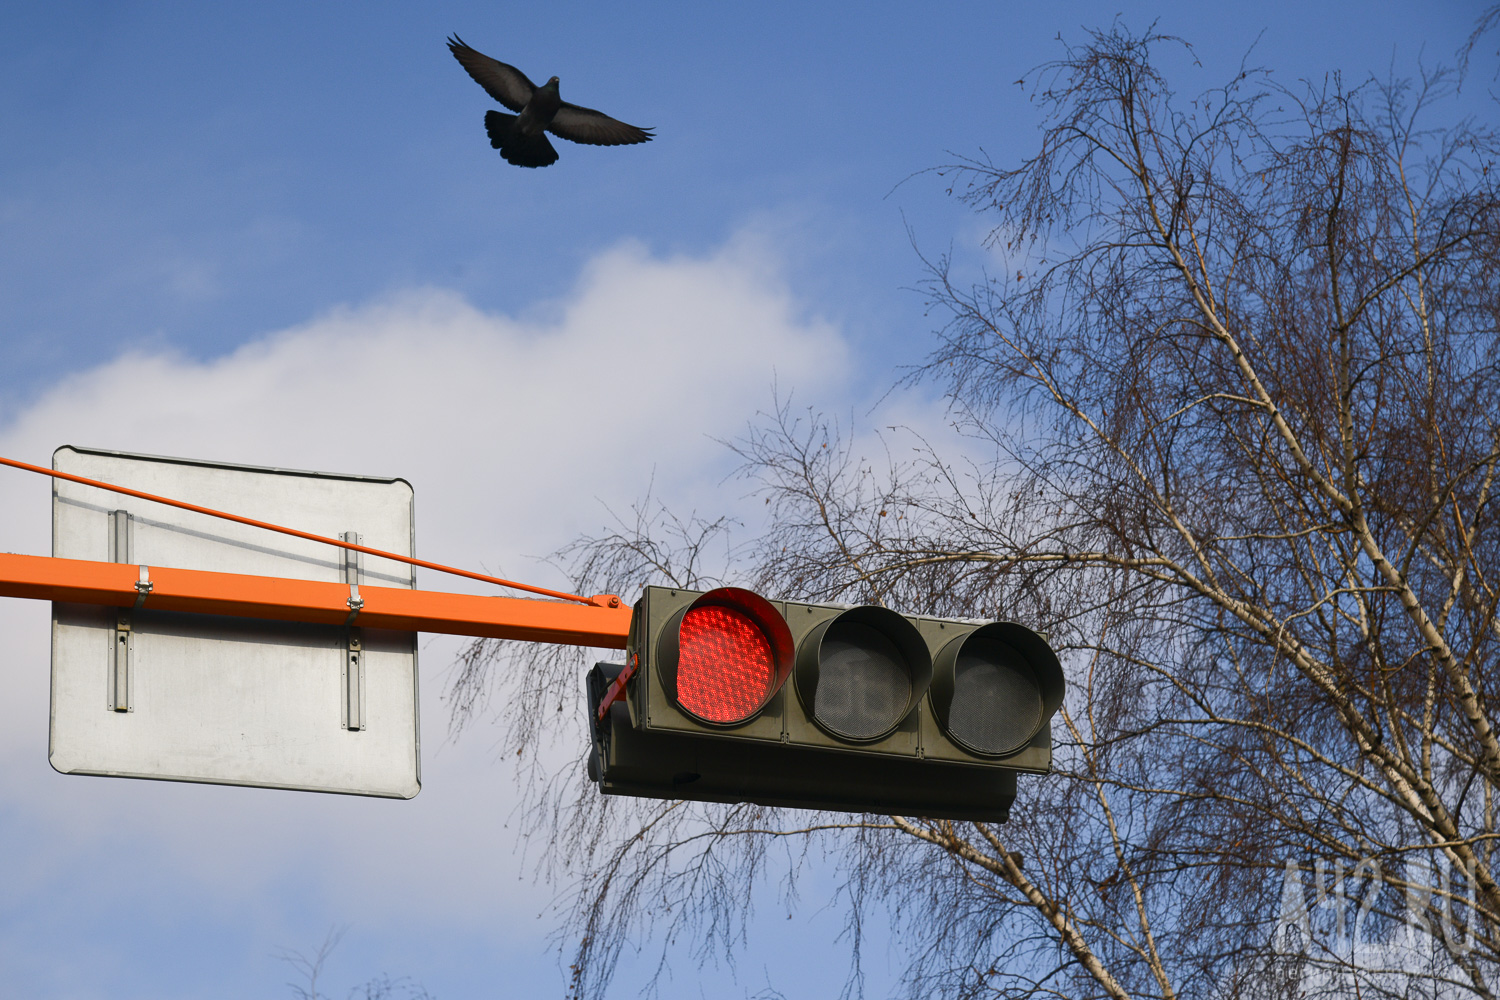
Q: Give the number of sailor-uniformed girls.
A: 0